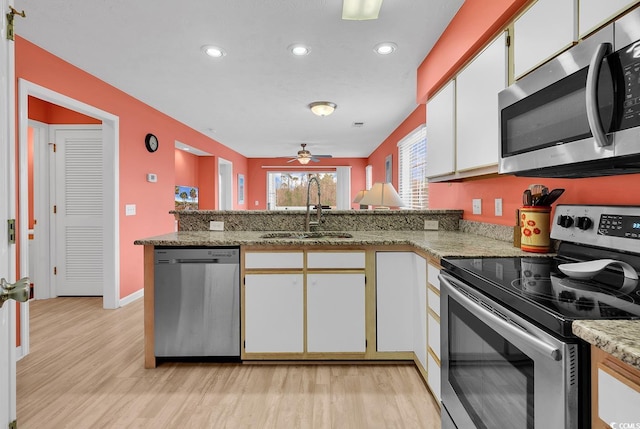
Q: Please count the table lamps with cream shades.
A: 2